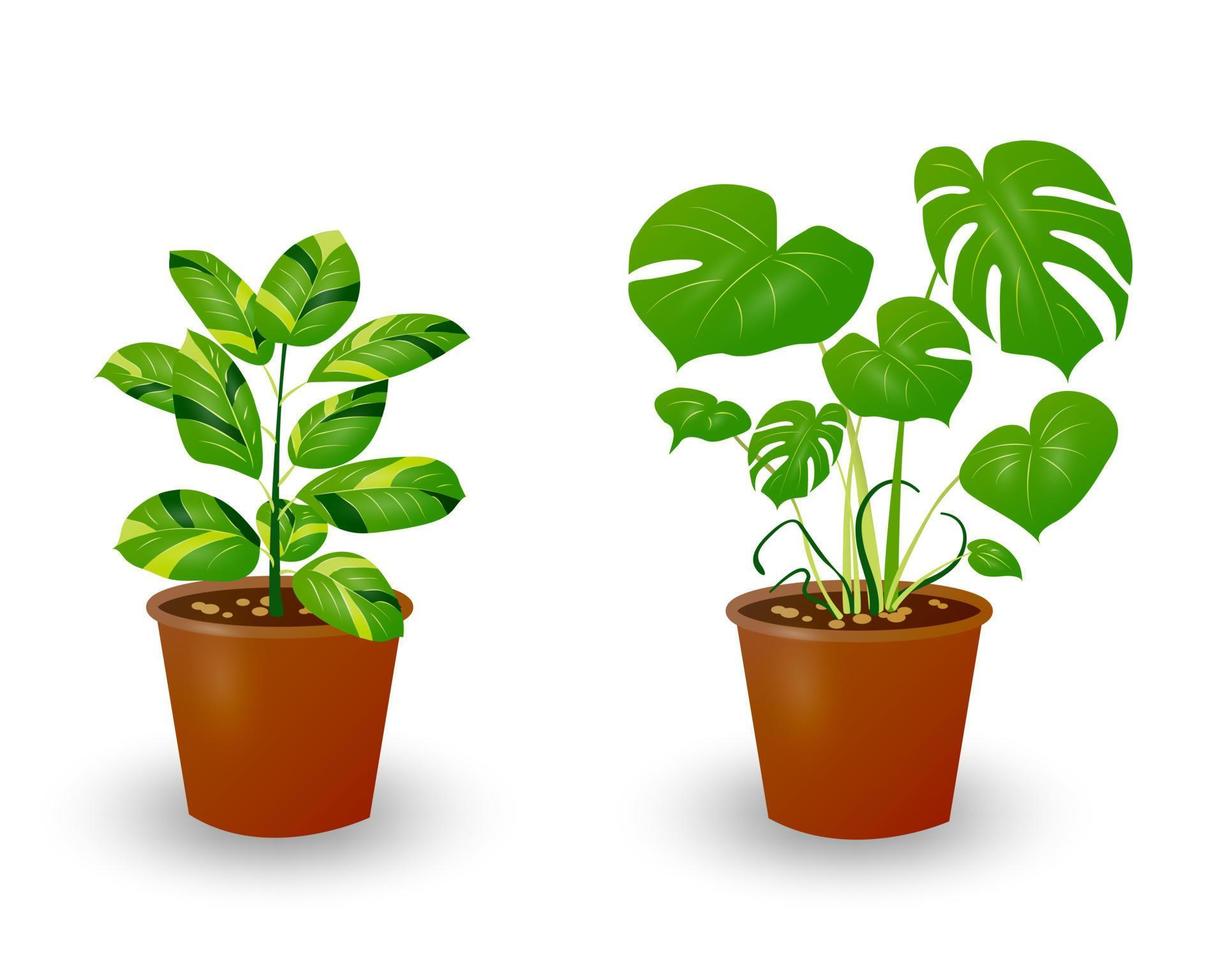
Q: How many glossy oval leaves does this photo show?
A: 10